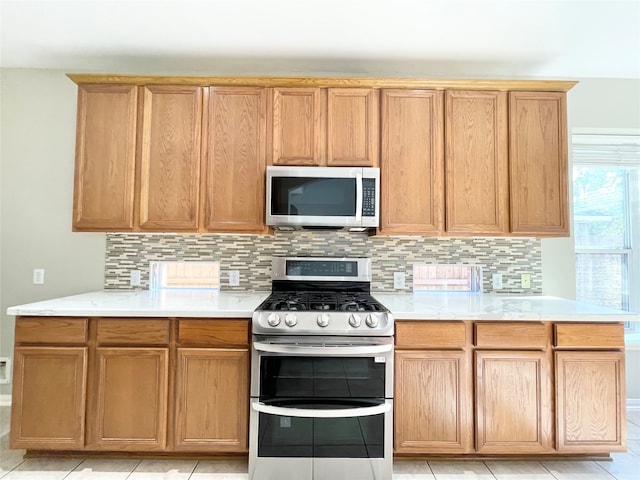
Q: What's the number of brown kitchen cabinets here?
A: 14